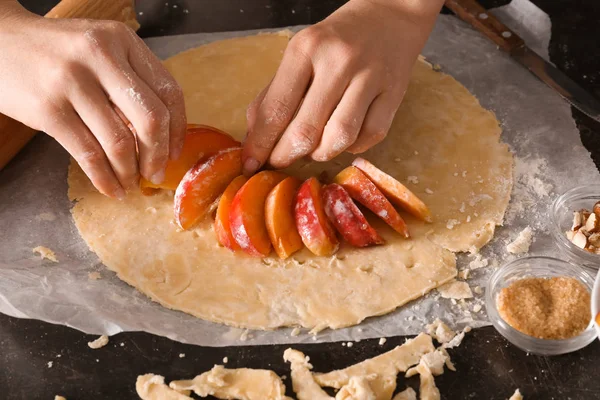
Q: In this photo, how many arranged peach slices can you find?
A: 9